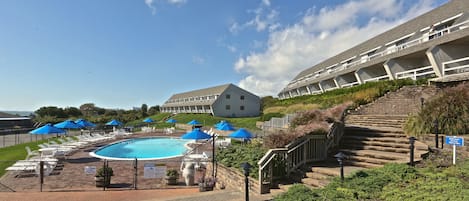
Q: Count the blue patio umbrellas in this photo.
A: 11